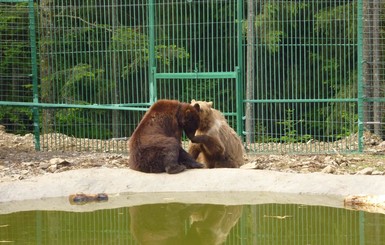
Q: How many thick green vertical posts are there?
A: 4